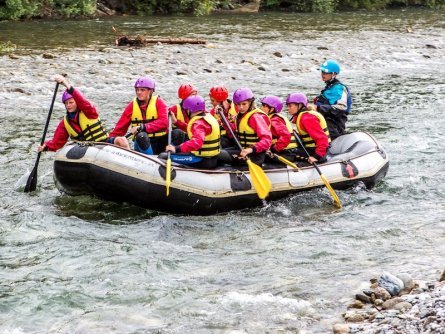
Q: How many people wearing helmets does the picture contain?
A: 9